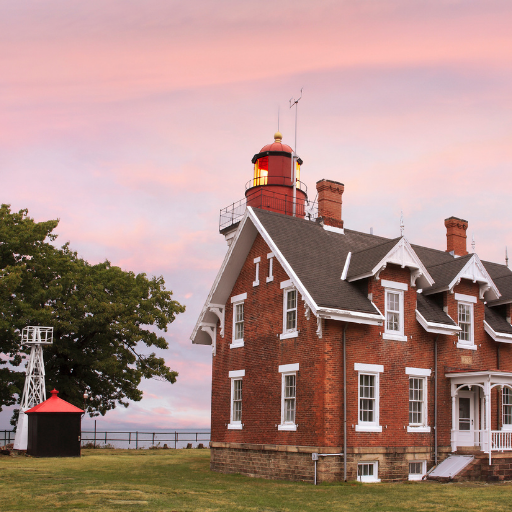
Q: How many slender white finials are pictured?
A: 3